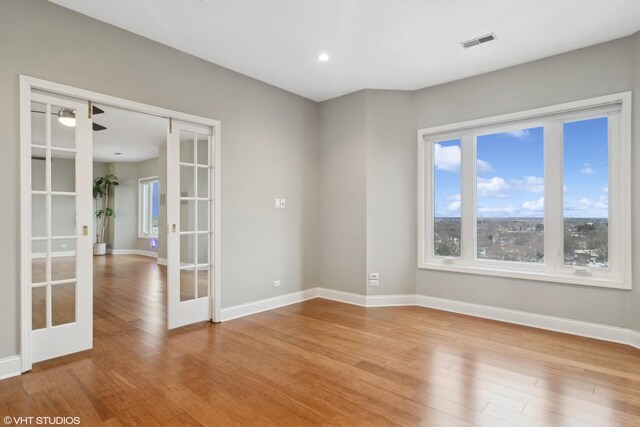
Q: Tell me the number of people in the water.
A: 0